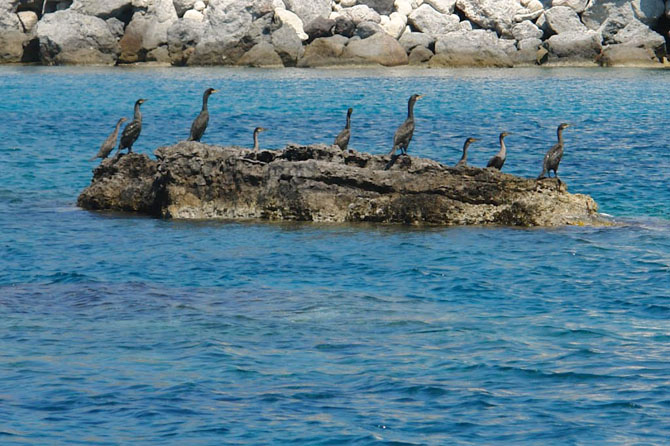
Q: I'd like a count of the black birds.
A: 9